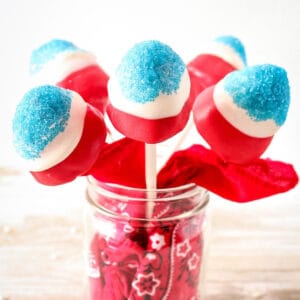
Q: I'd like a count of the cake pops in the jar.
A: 5